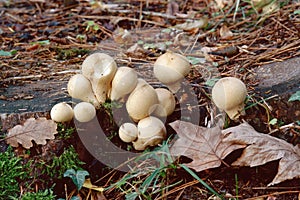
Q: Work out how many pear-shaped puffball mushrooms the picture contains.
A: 11